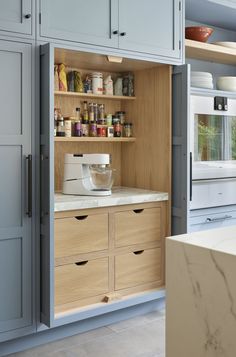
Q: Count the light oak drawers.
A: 4